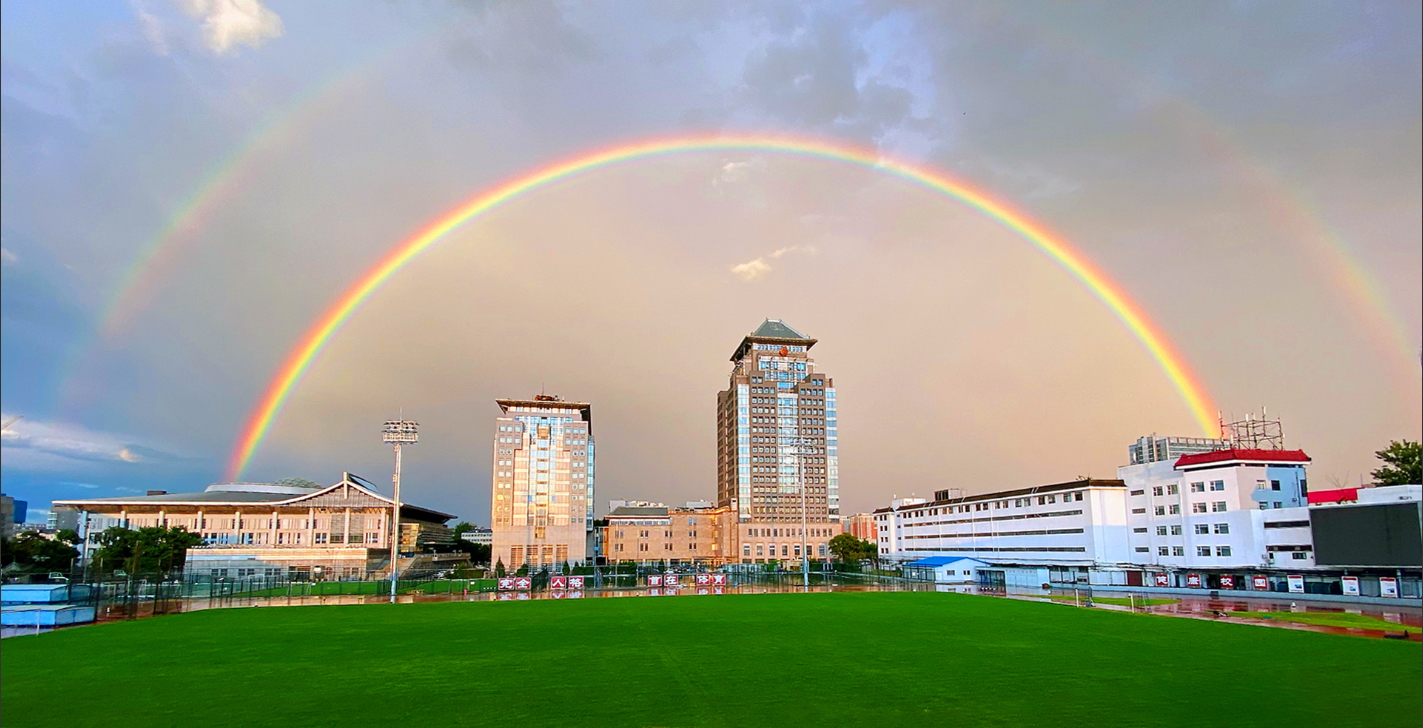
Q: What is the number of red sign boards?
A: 12